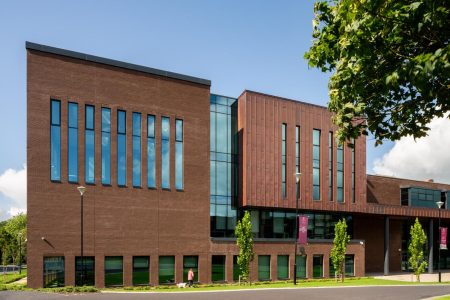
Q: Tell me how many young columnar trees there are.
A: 3